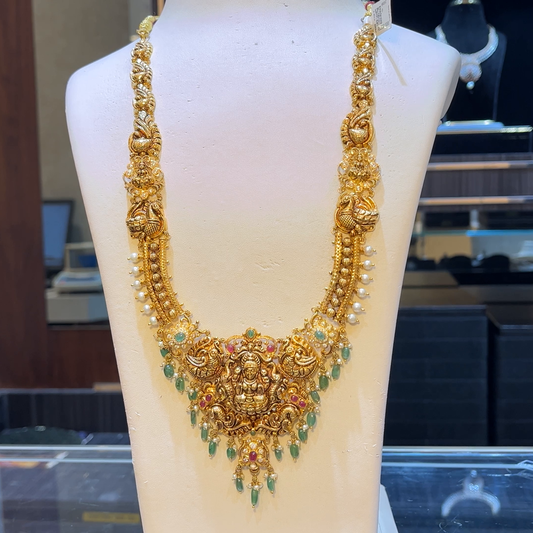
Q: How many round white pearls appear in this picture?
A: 12